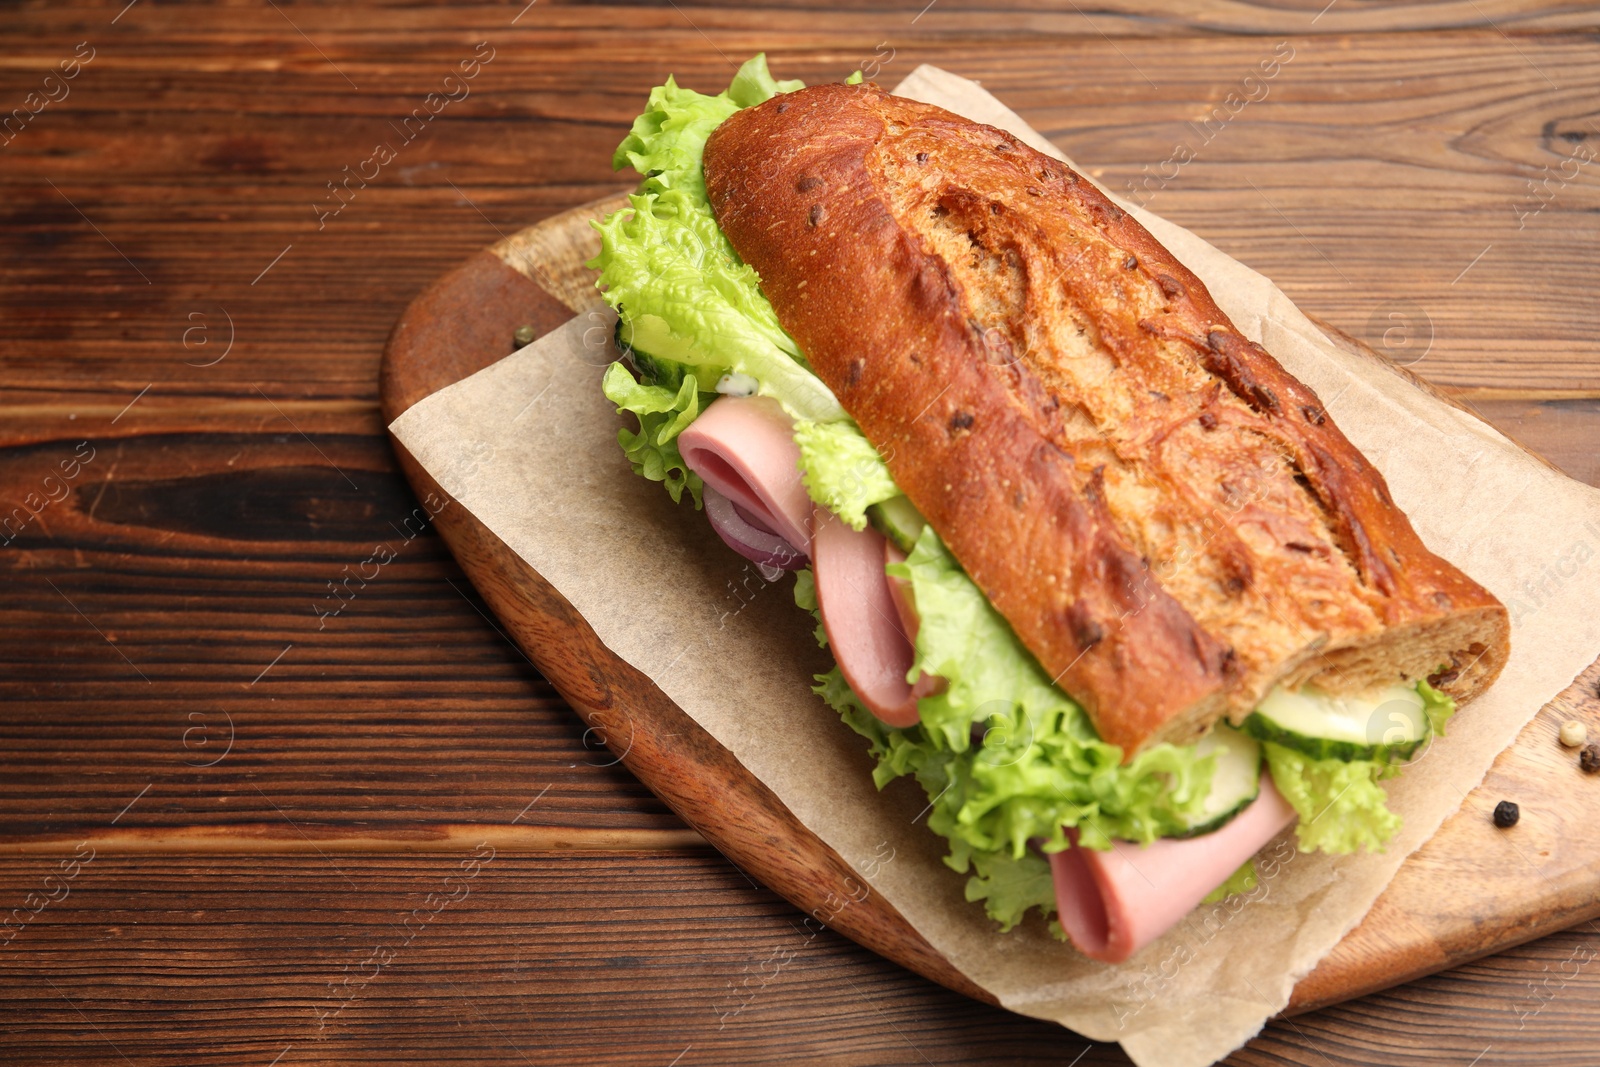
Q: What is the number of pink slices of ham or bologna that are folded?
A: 3